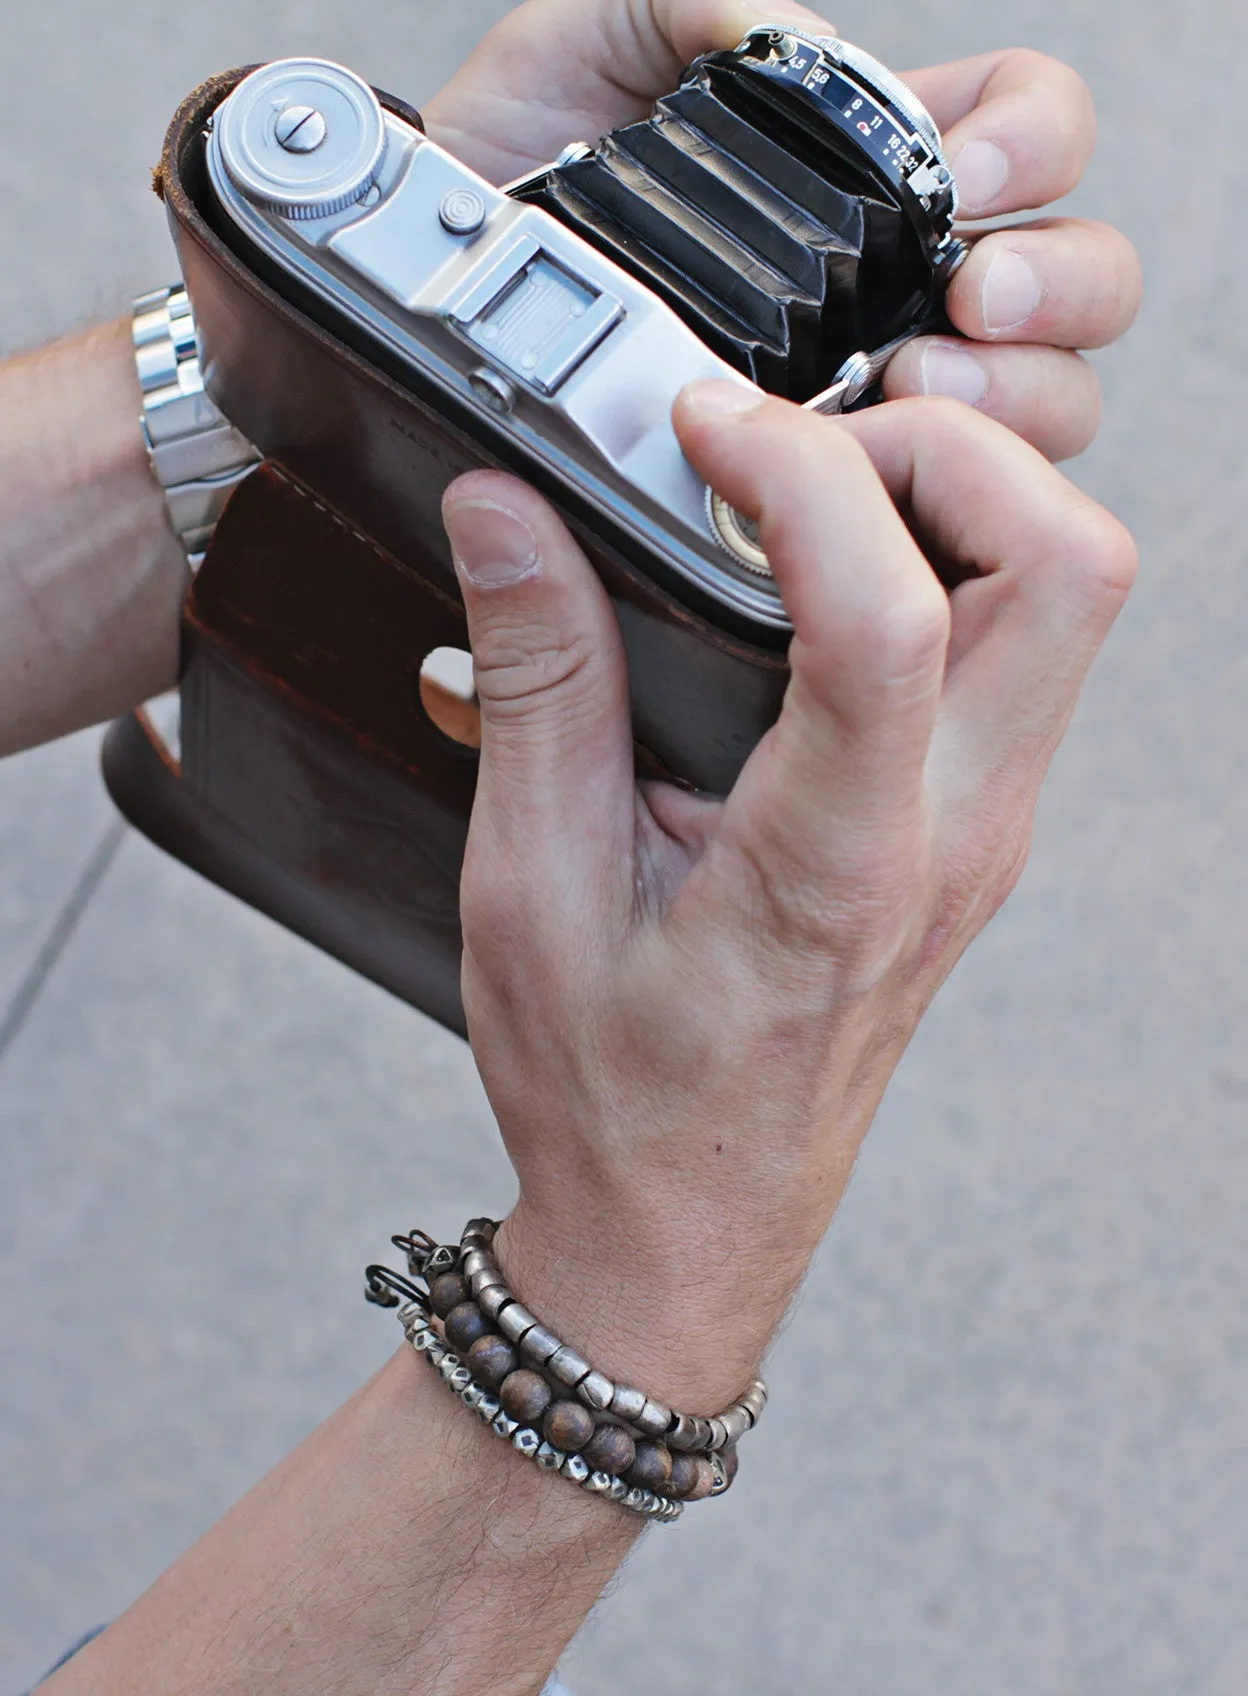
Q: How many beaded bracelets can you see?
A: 3